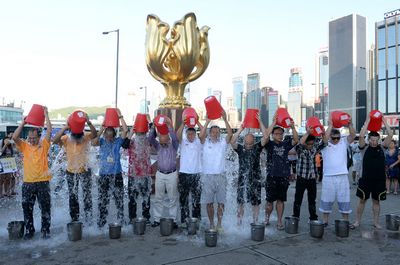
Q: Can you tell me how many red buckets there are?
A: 12